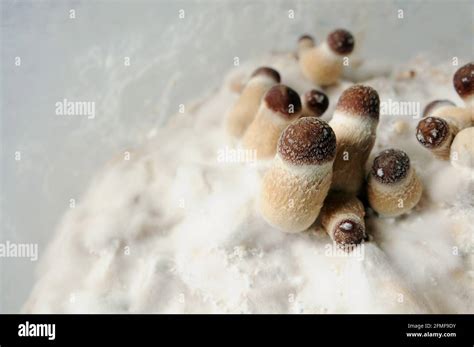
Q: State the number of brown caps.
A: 12